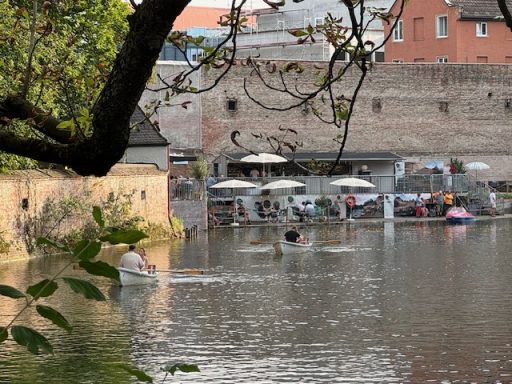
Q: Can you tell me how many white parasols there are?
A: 5